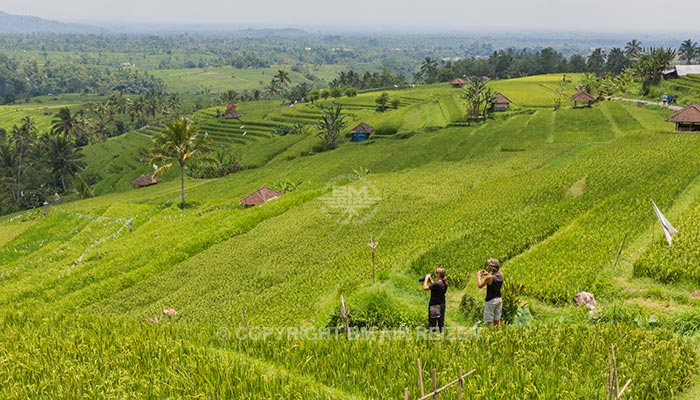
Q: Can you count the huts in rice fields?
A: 8